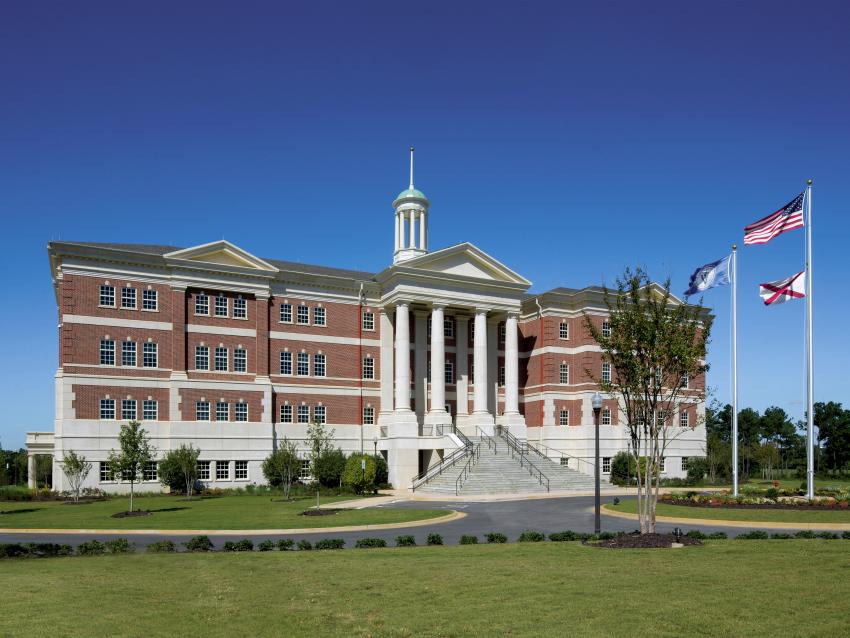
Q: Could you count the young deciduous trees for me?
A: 6